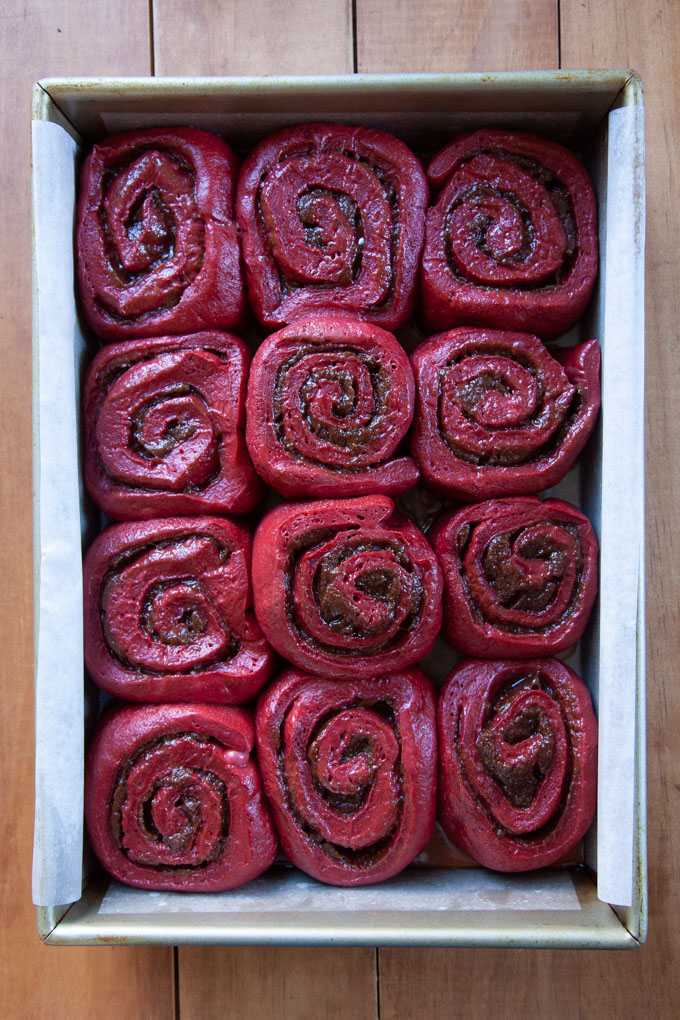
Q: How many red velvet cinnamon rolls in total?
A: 12